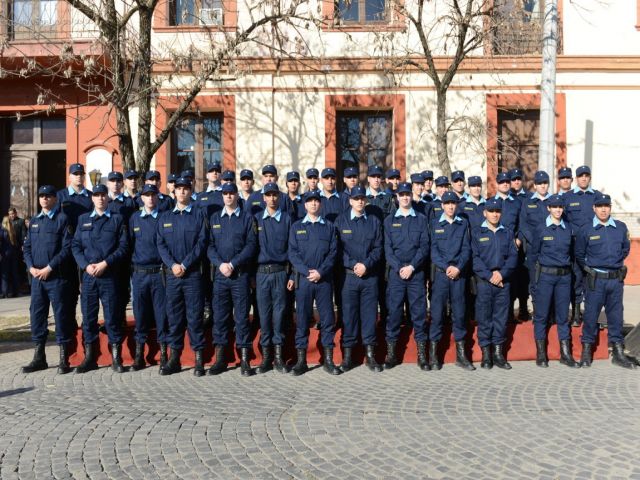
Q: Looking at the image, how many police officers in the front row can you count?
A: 13